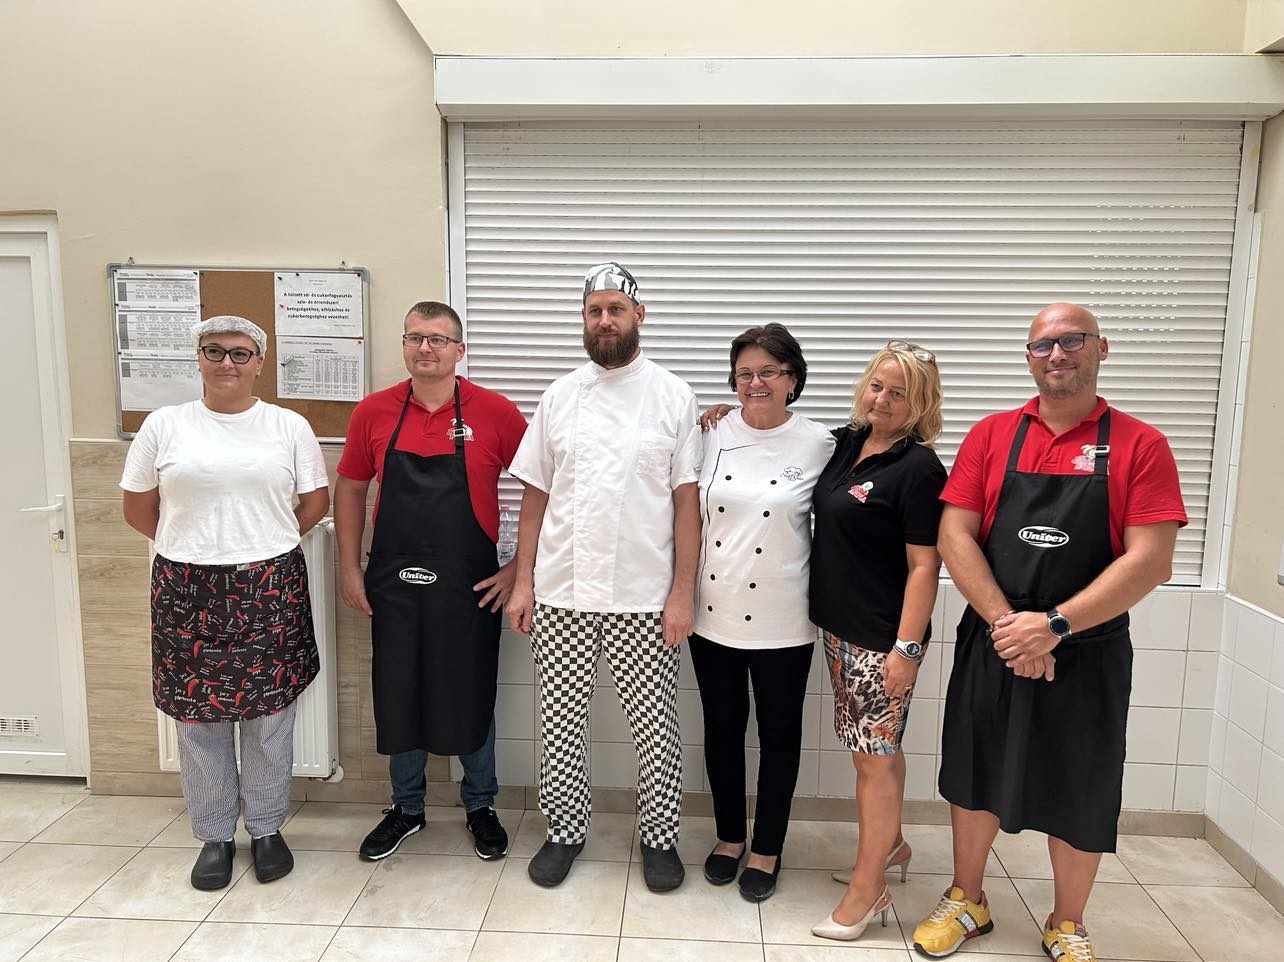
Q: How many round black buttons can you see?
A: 10